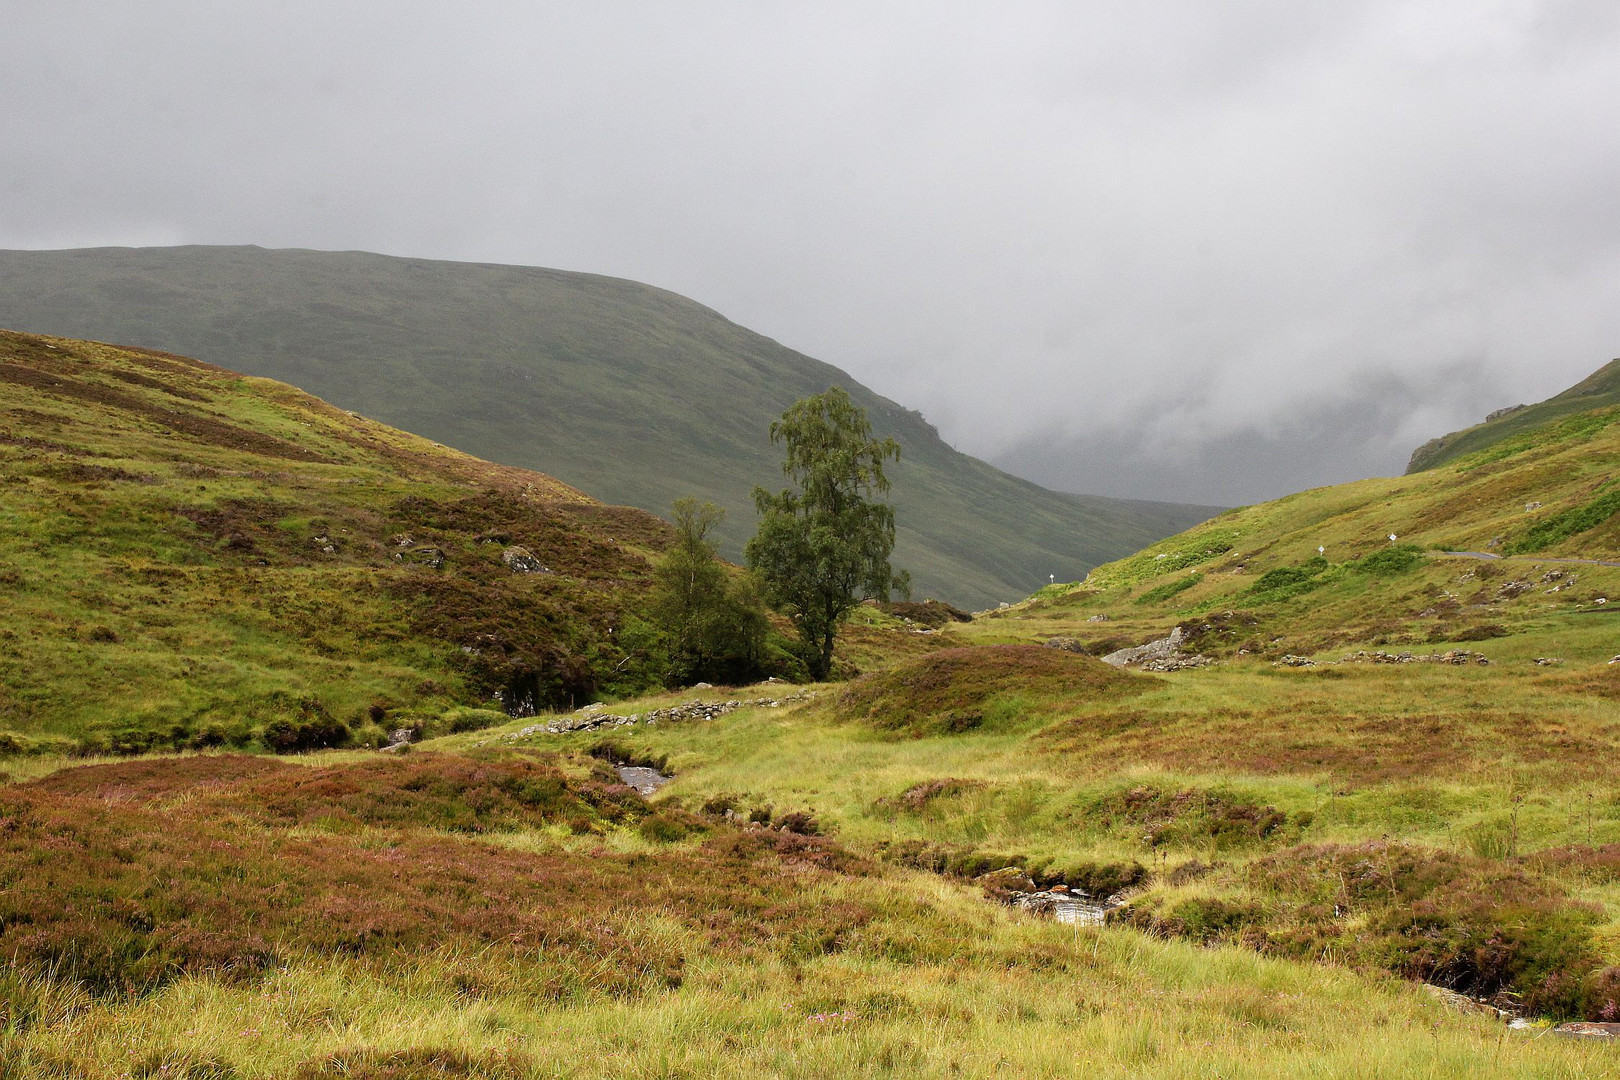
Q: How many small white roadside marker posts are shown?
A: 3